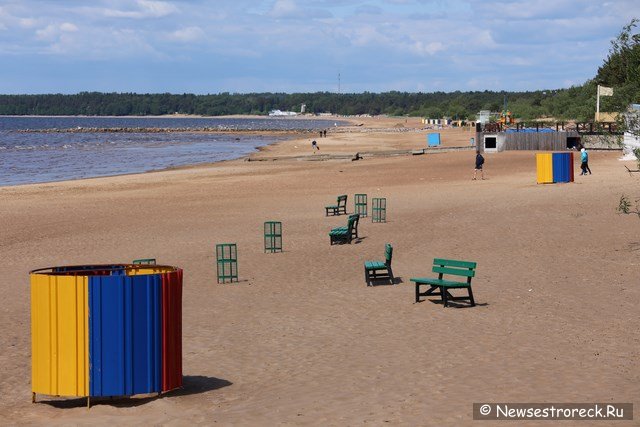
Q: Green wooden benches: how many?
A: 4